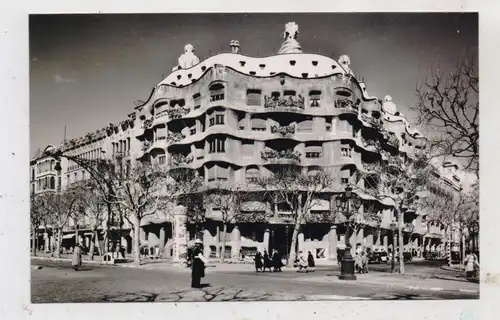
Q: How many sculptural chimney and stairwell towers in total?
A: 5